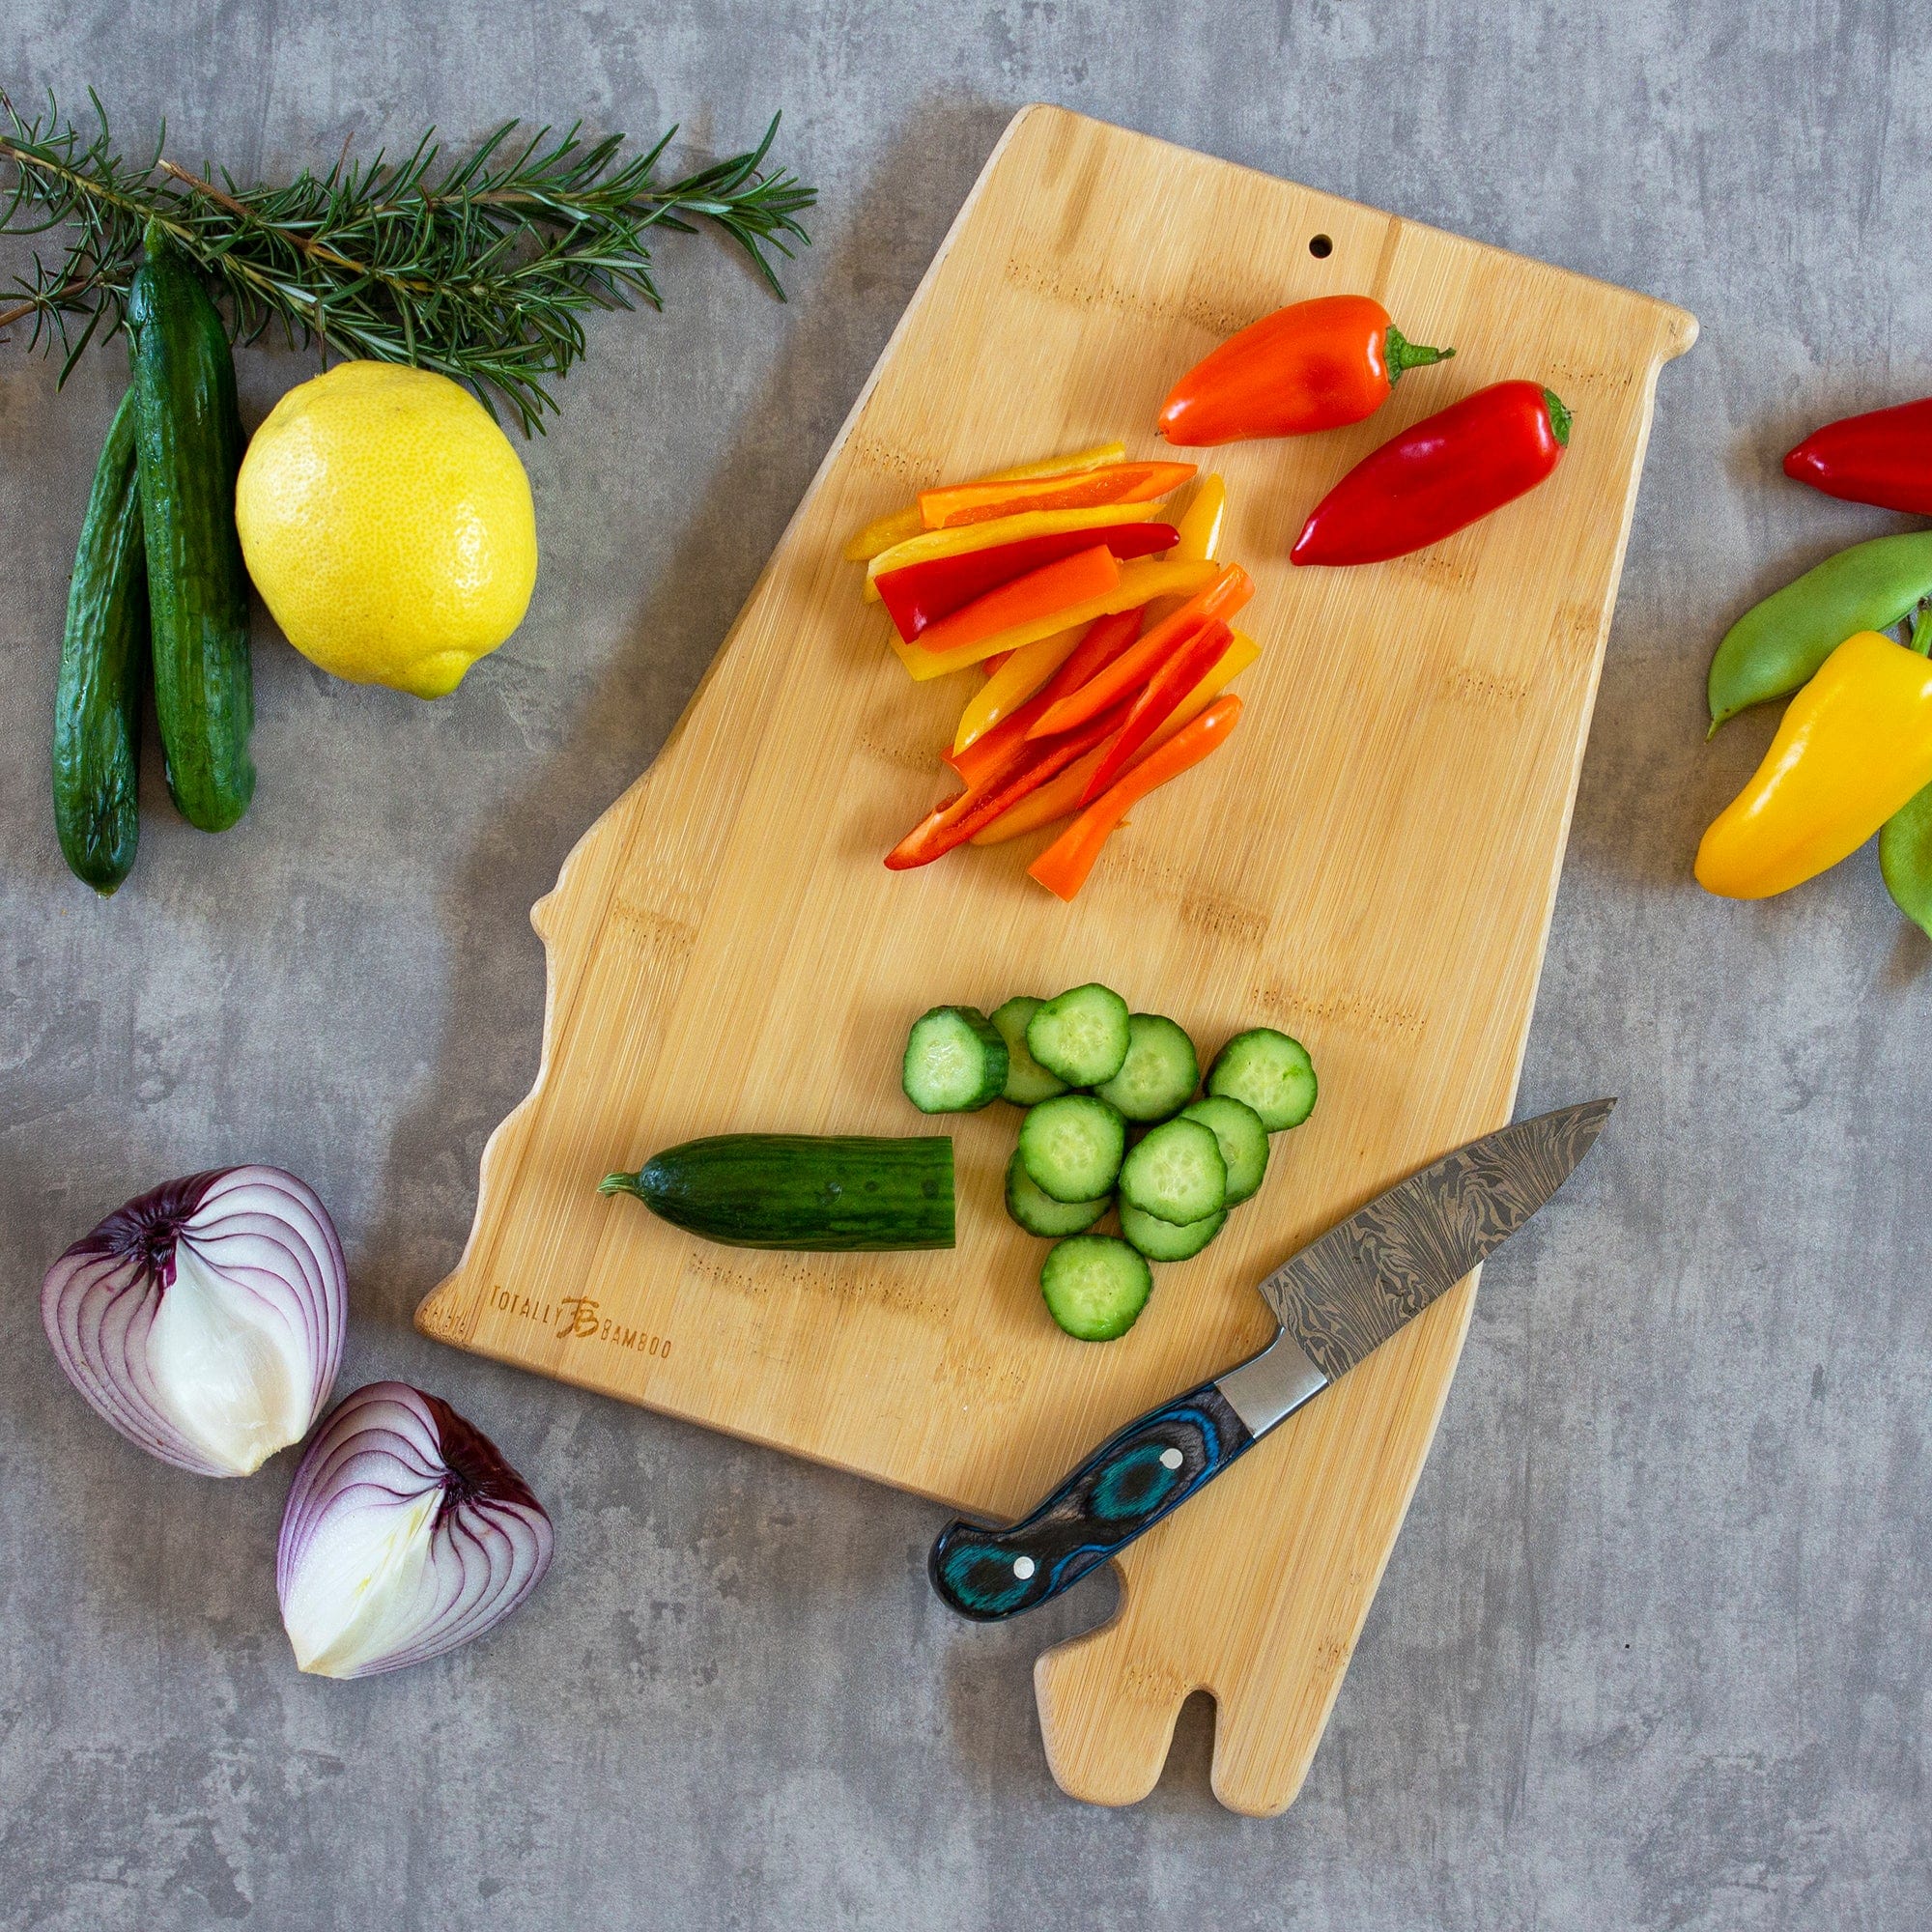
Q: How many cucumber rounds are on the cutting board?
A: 11